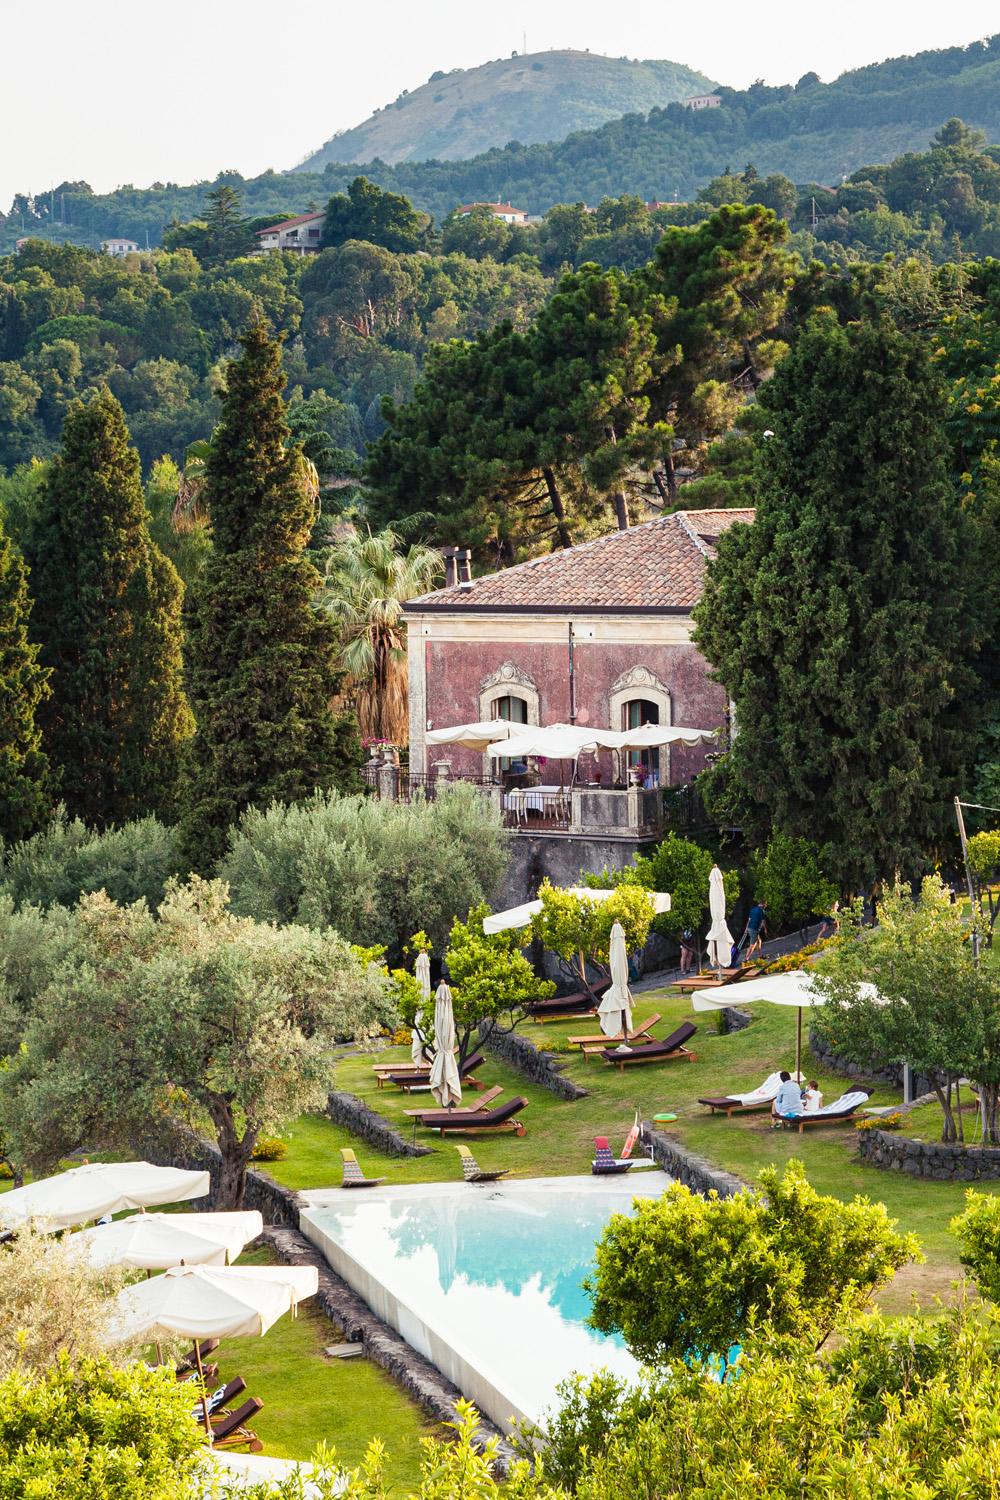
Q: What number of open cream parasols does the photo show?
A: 9